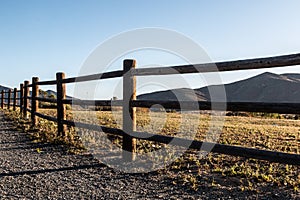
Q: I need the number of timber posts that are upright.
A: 8